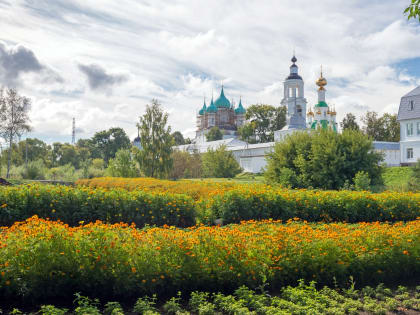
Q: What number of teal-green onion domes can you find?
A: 4